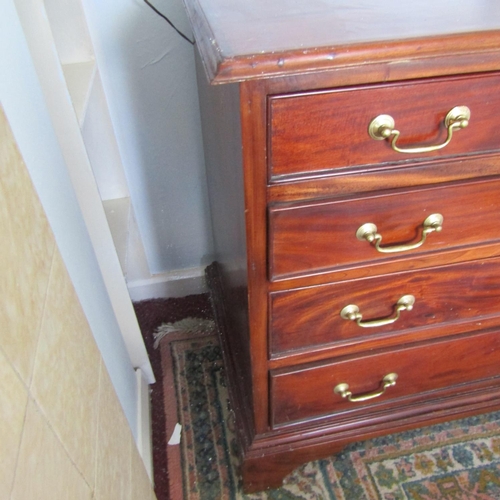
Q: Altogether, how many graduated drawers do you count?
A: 4